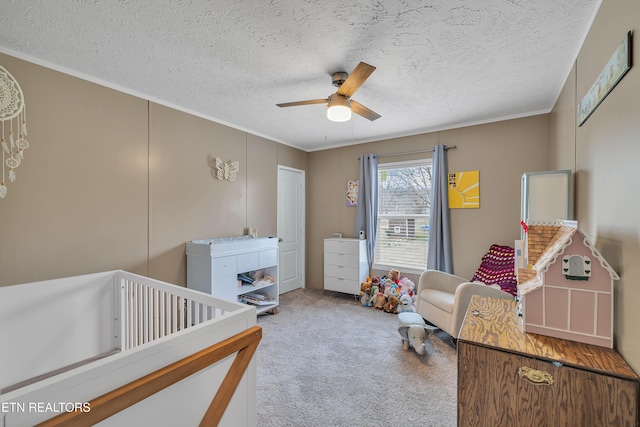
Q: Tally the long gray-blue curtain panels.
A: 2